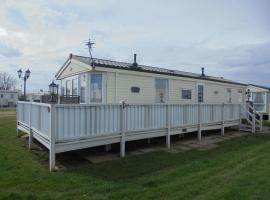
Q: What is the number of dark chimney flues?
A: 2